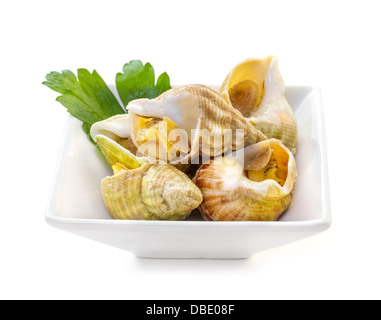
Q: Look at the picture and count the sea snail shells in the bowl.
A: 5